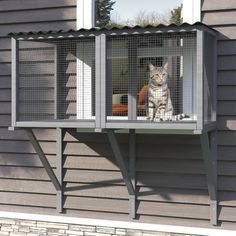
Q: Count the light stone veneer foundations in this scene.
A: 1